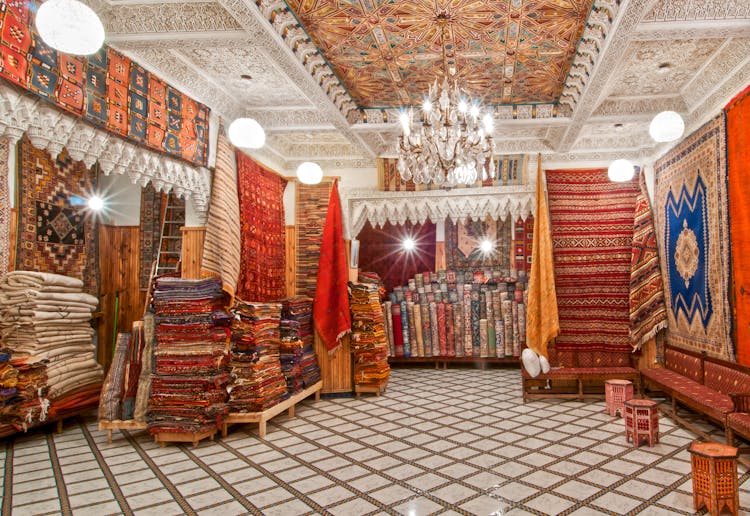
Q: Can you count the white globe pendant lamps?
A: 5